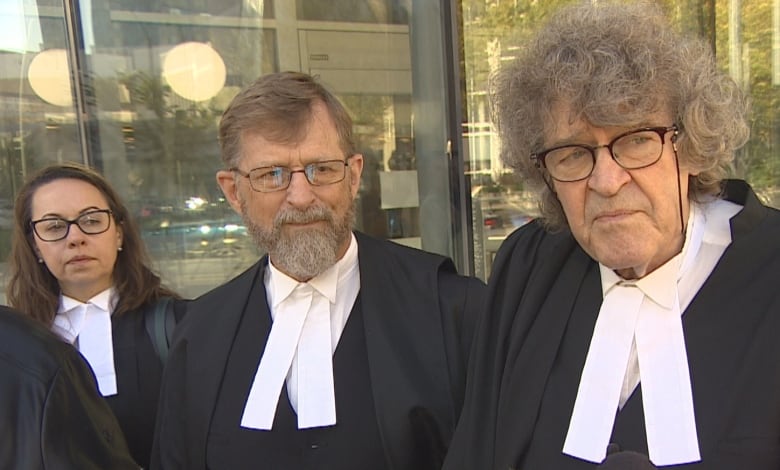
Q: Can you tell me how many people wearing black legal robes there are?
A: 3